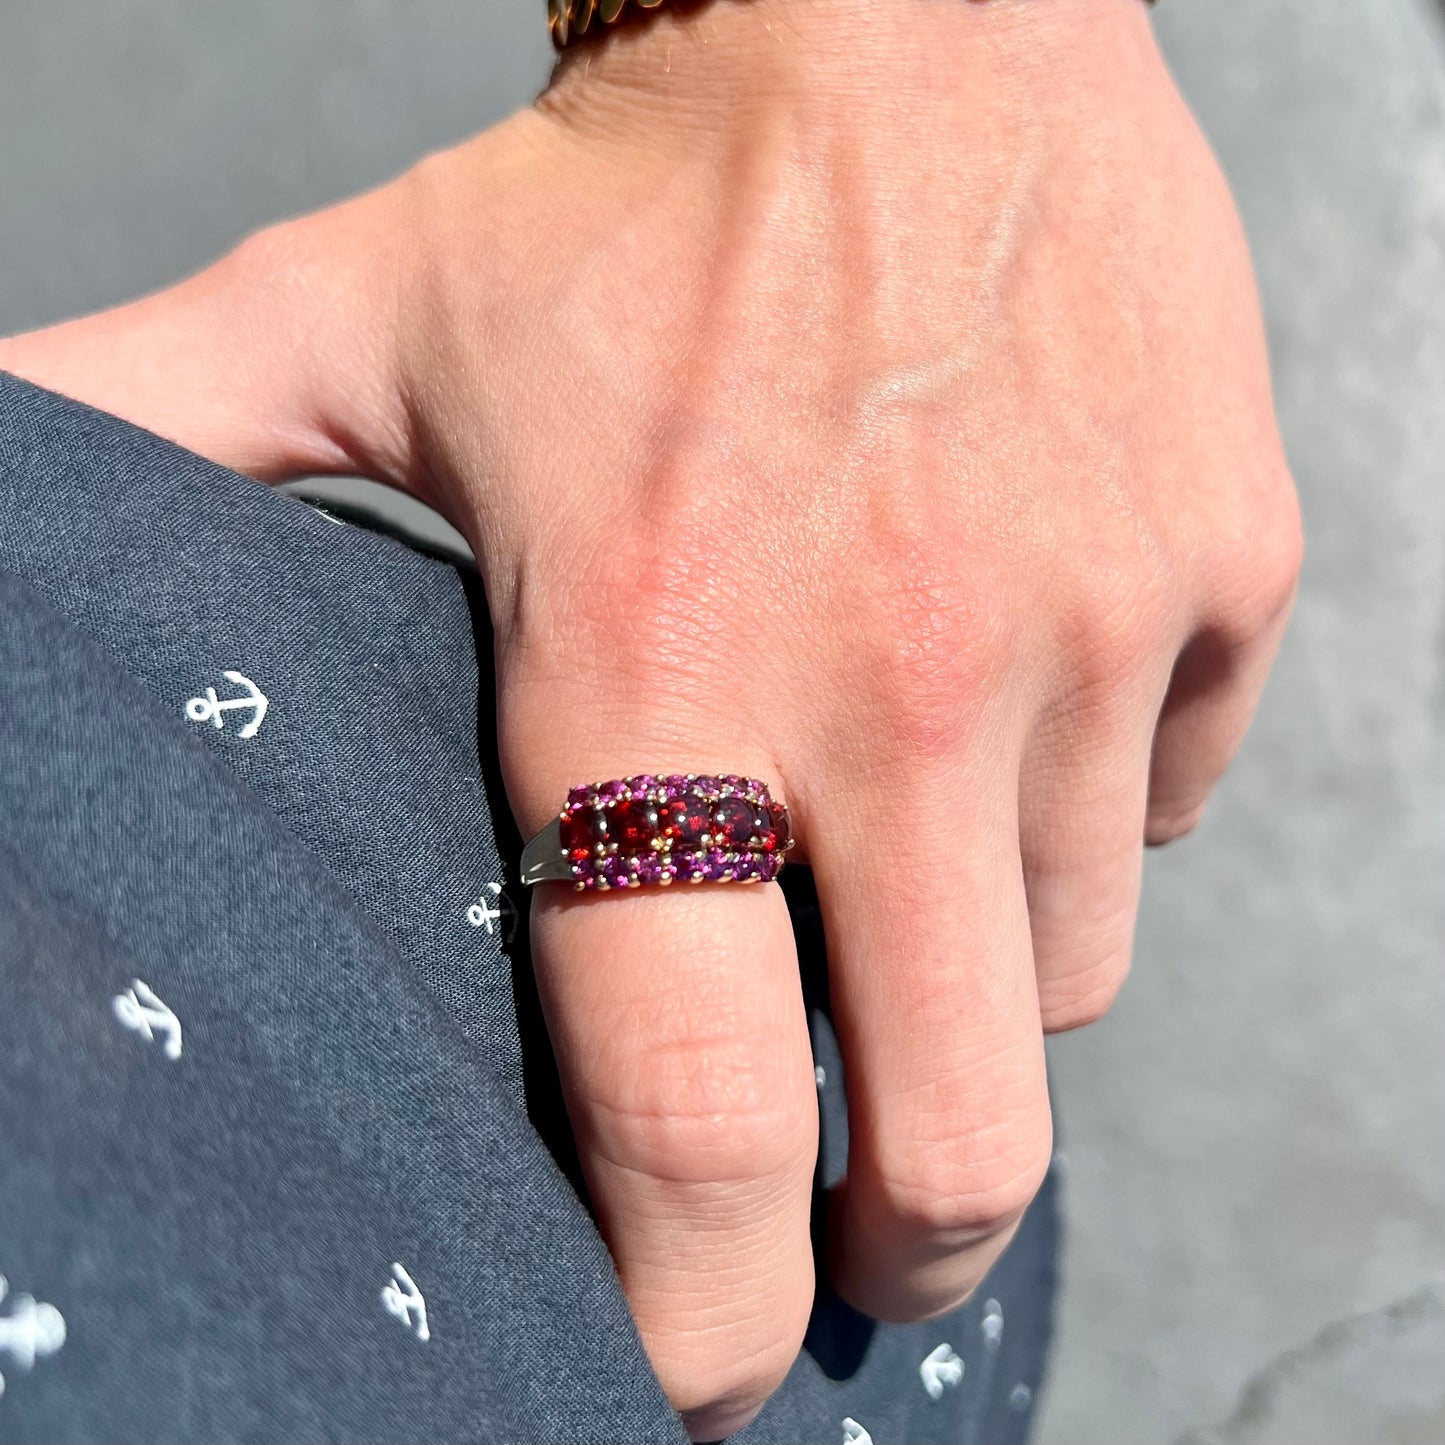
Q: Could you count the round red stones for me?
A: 5